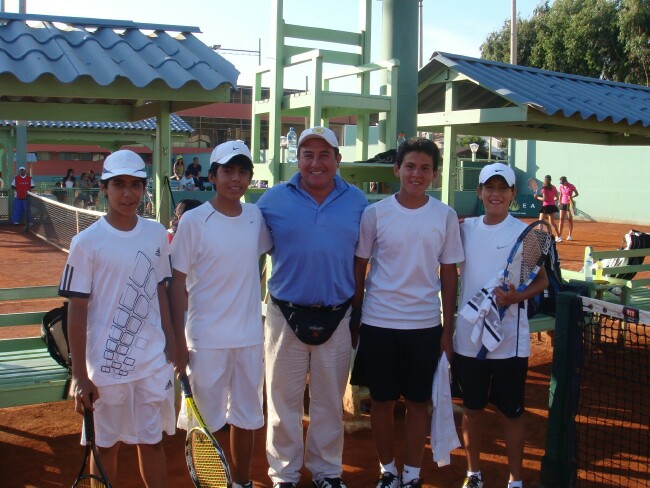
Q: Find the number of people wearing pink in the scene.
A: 2